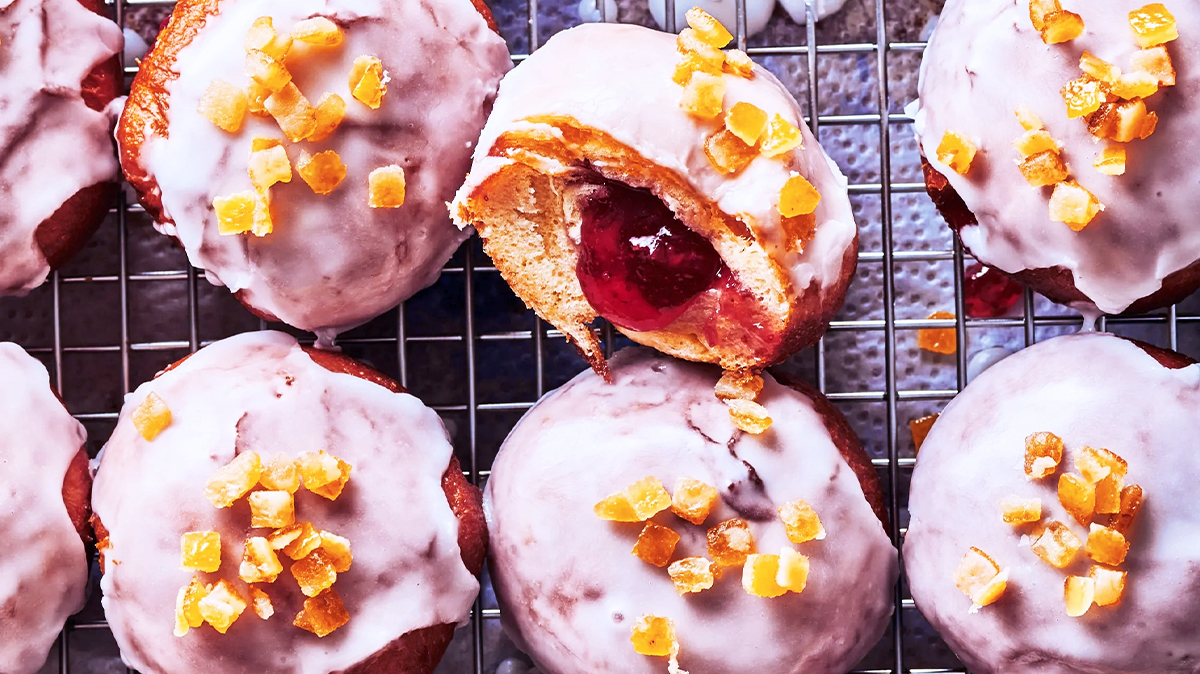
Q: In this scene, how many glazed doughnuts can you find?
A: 8